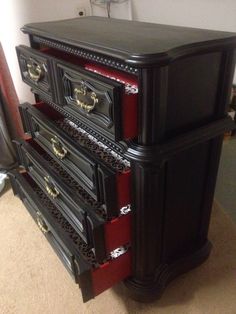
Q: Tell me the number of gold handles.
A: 5